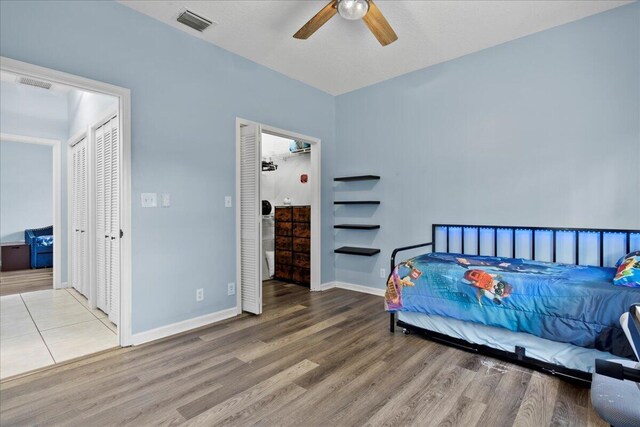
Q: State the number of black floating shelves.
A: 4